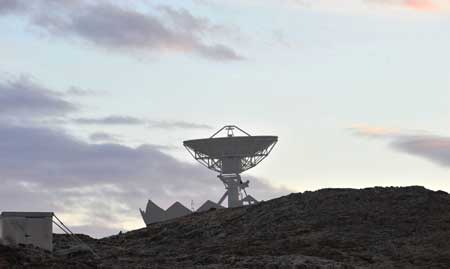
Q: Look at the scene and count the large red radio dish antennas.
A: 0